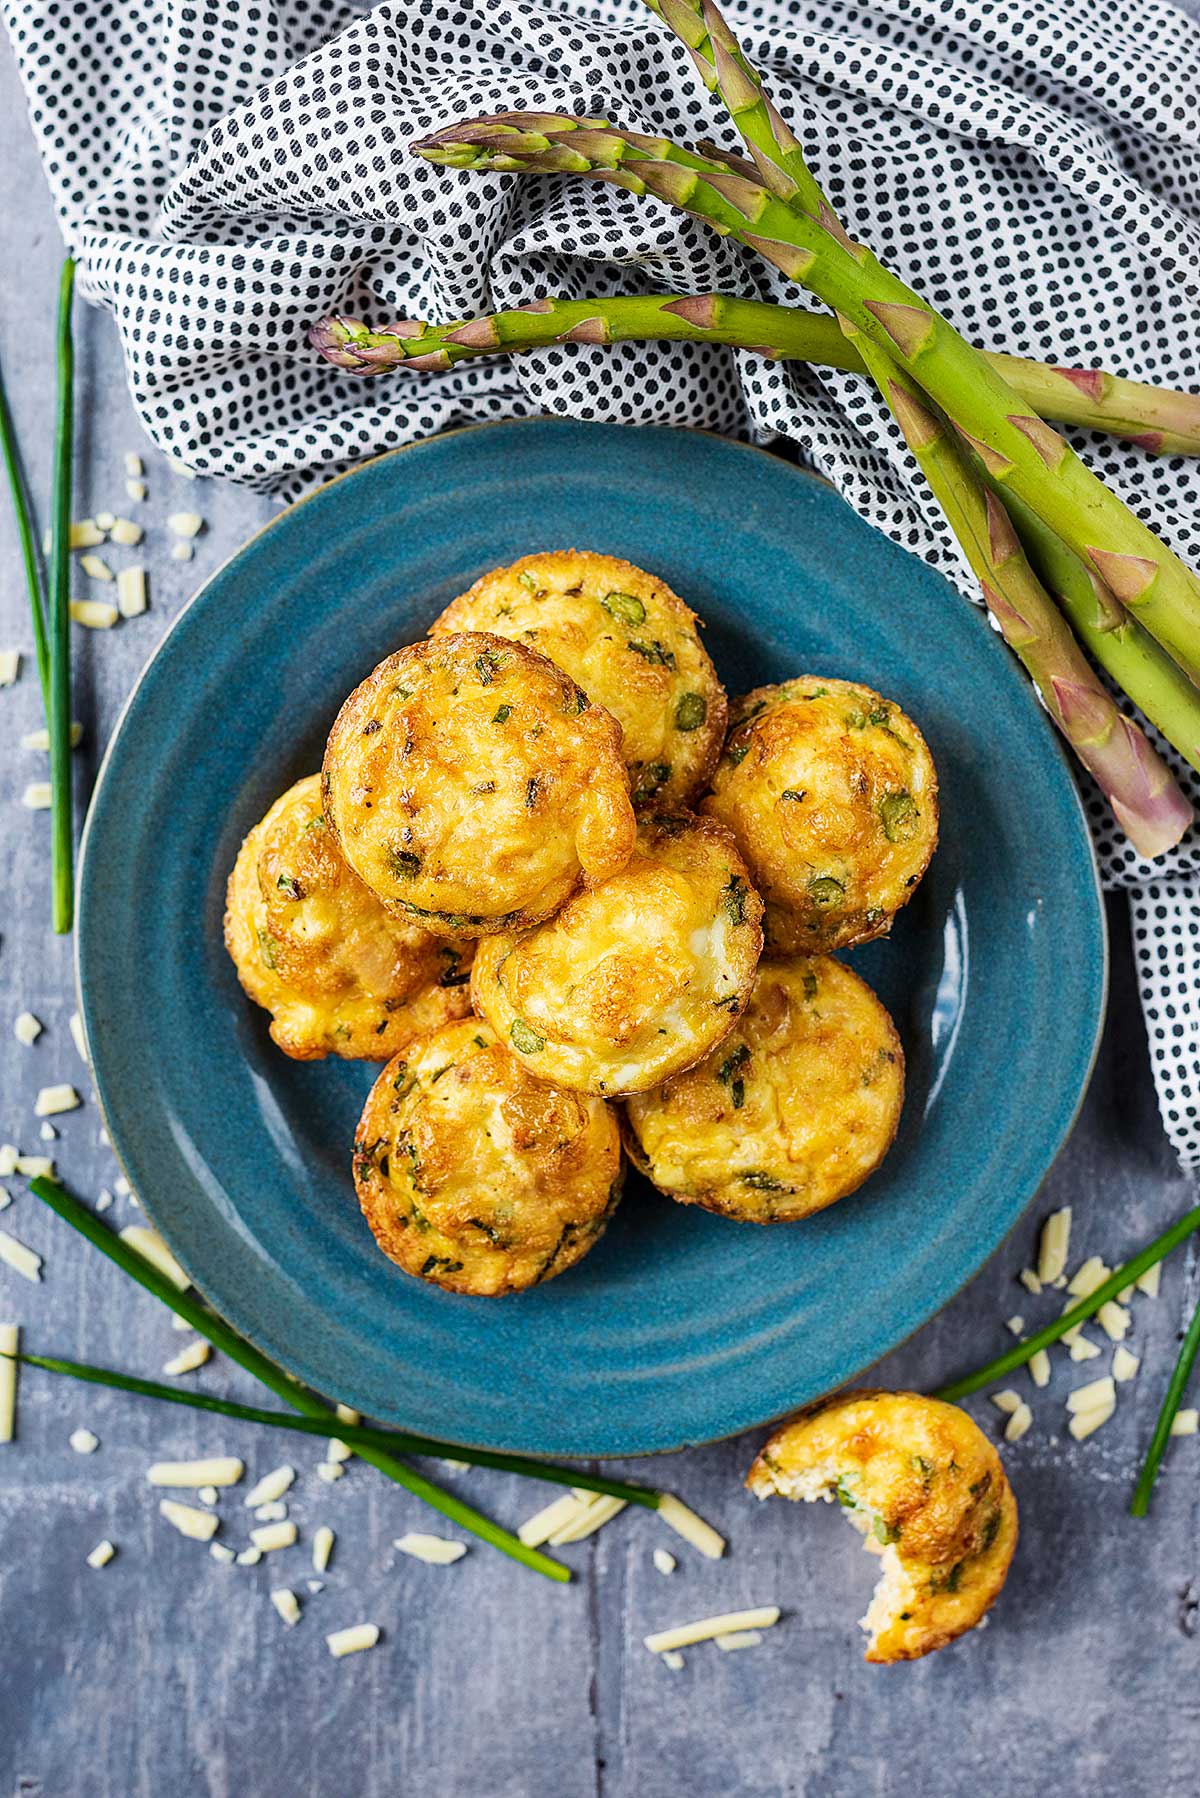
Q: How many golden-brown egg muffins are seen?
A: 8